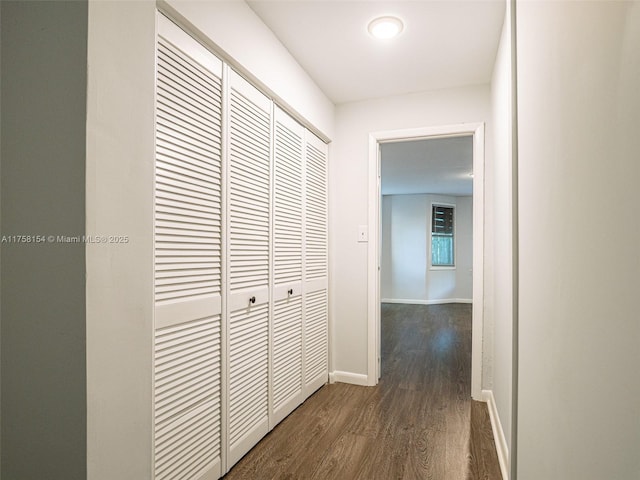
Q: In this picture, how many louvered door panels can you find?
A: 4